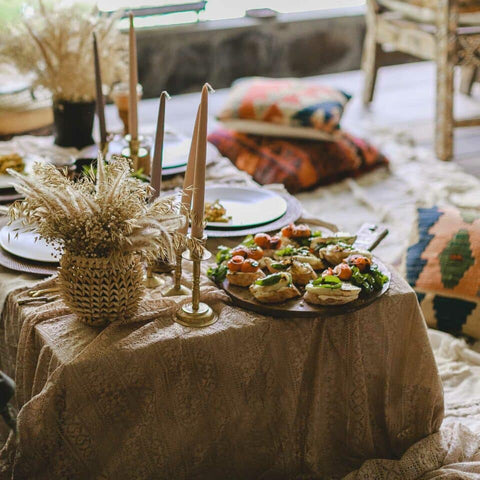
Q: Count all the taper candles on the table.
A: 5